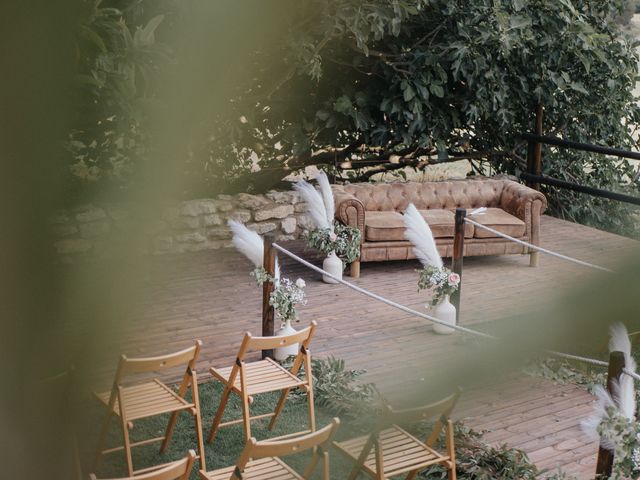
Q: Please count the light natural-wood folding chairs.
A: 5